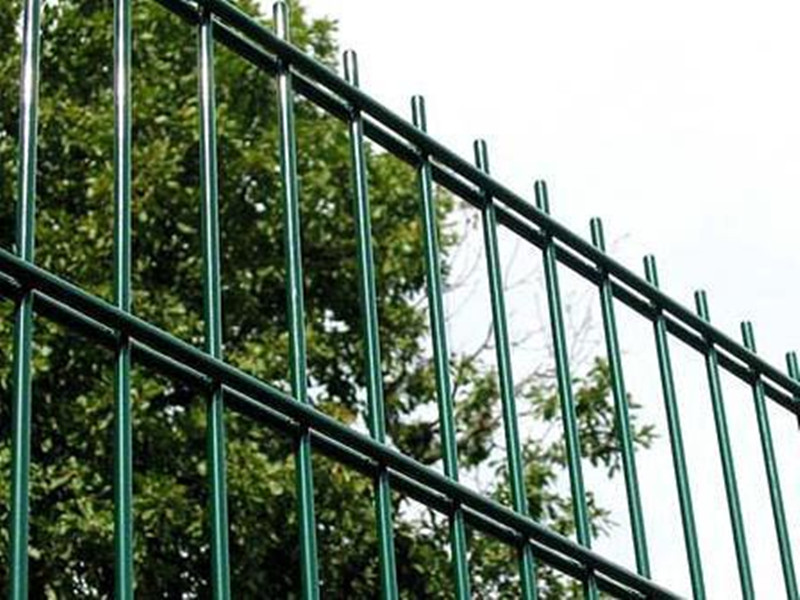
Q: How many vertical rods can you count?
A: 13